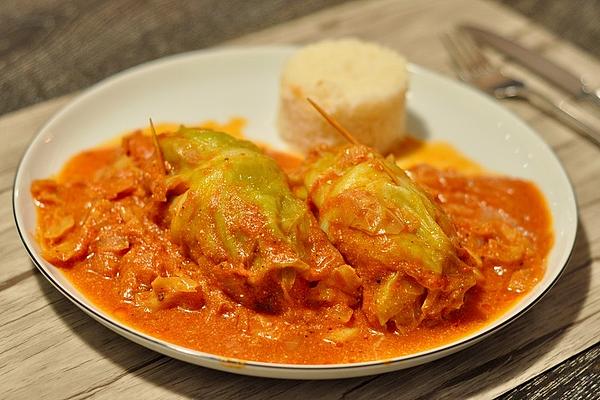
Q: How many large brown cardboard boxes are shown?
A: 0